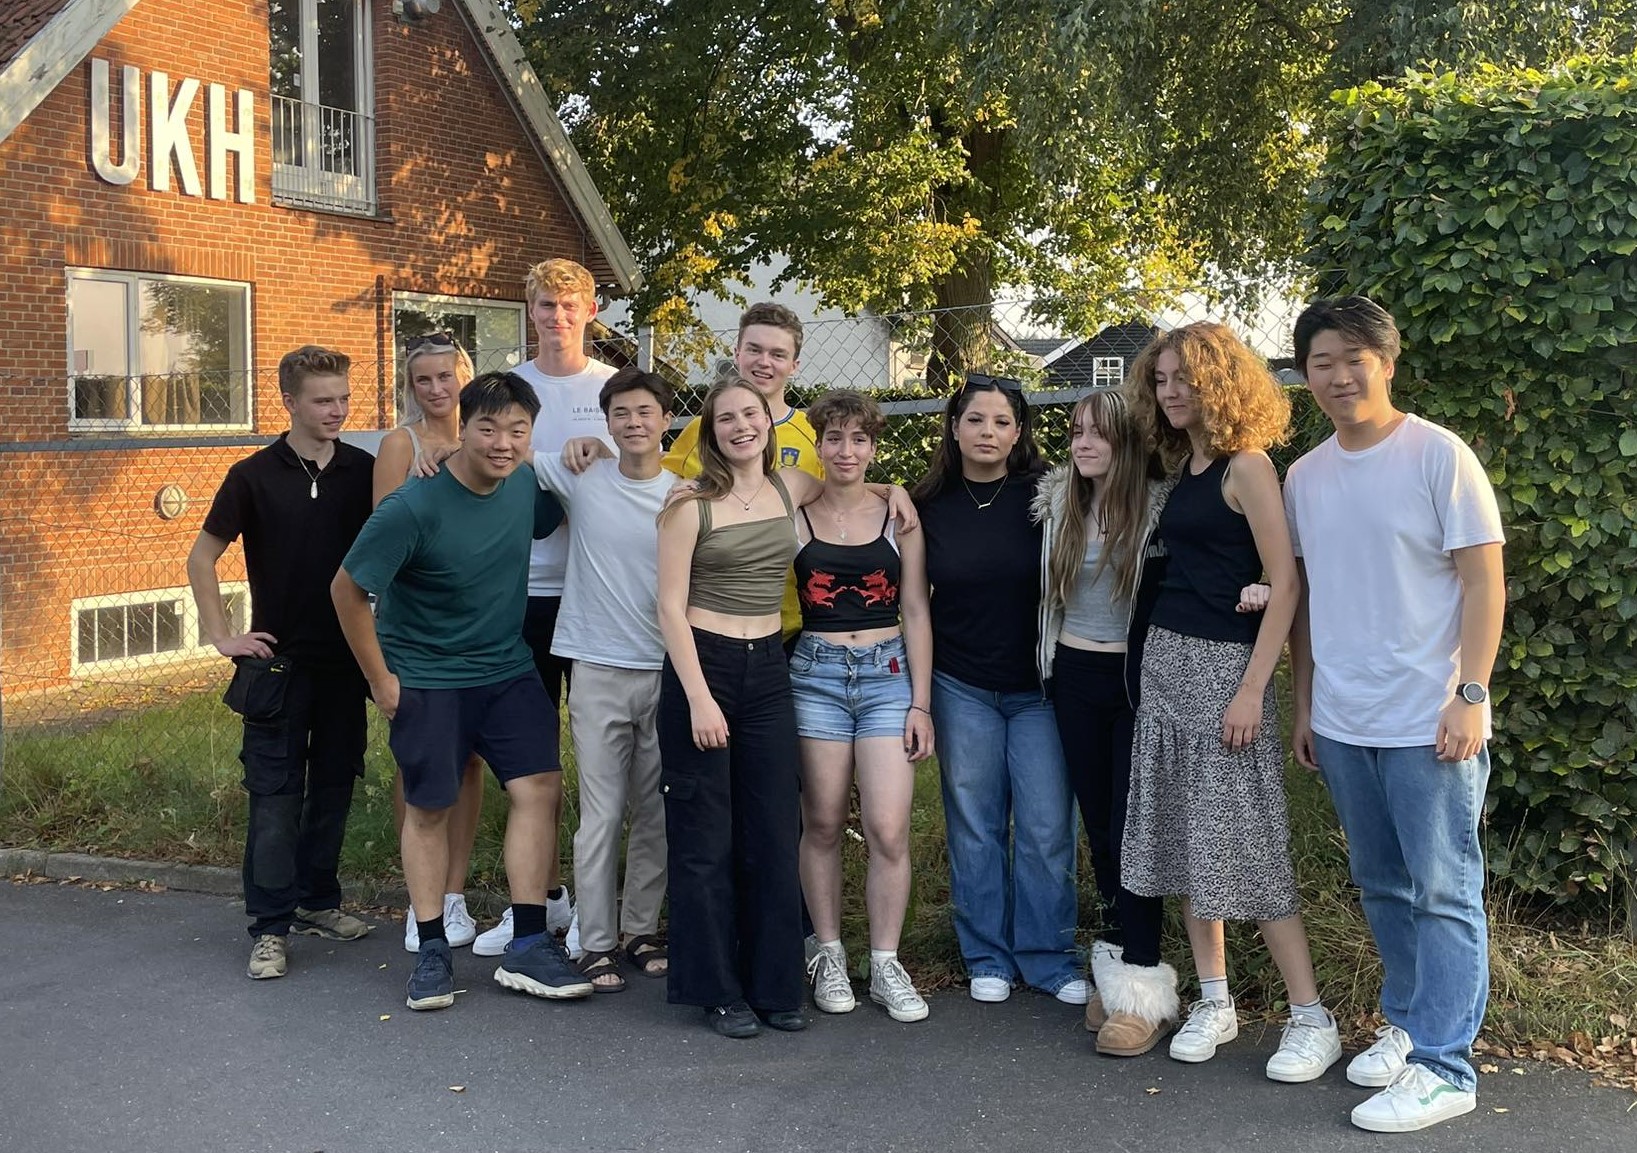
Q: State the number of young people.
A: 12